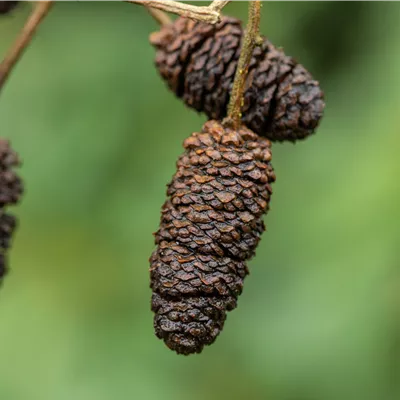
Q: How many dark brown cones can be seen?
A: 3